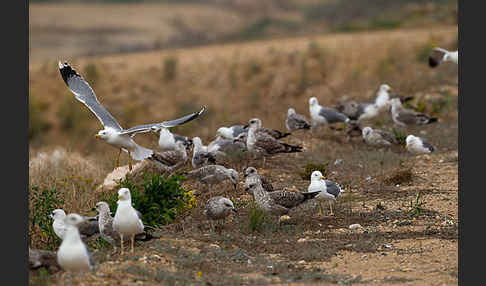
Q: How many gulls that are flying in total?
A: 2